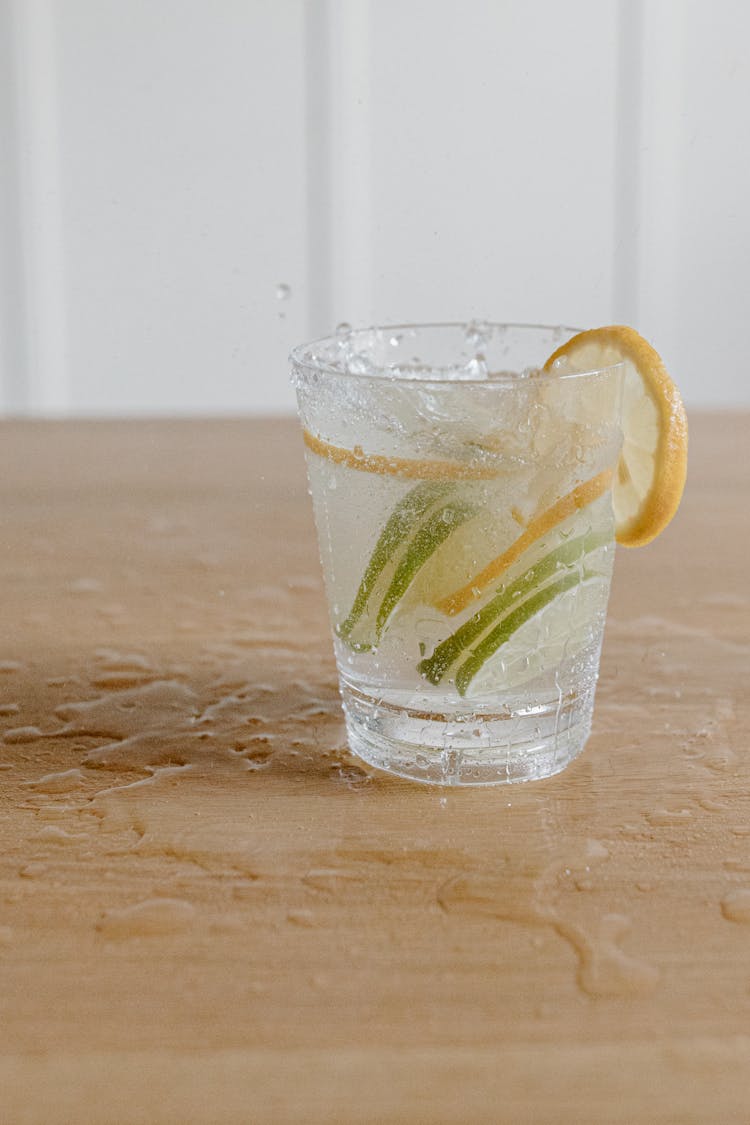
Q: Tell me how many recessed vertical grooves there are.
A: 3